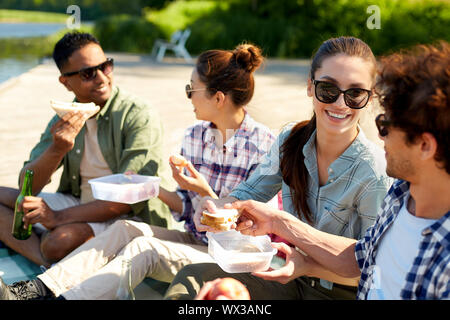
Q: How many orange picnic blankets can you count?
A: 0